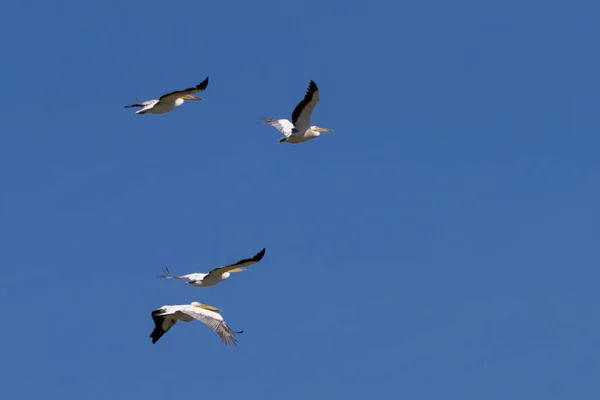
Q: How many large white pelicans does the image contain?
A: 4